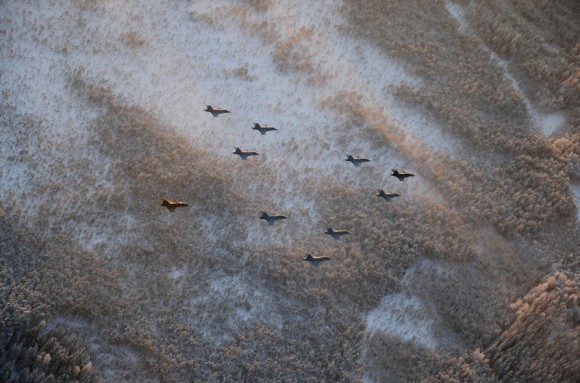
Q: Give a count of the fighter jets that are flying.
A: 10